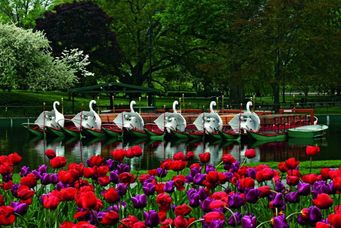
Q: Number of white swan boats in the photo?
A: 6